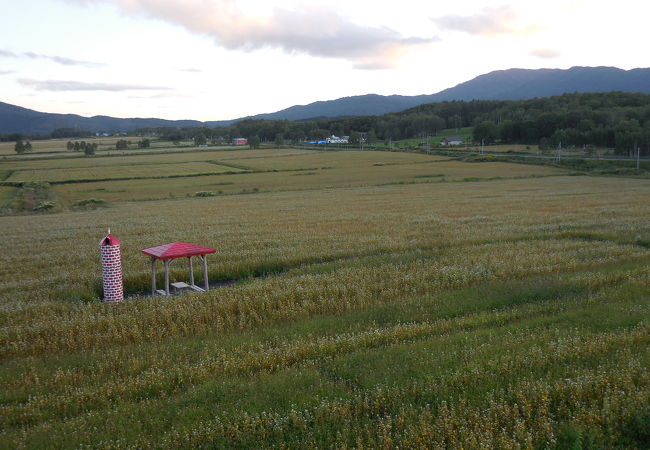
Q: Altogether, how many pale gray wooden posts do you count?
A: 4